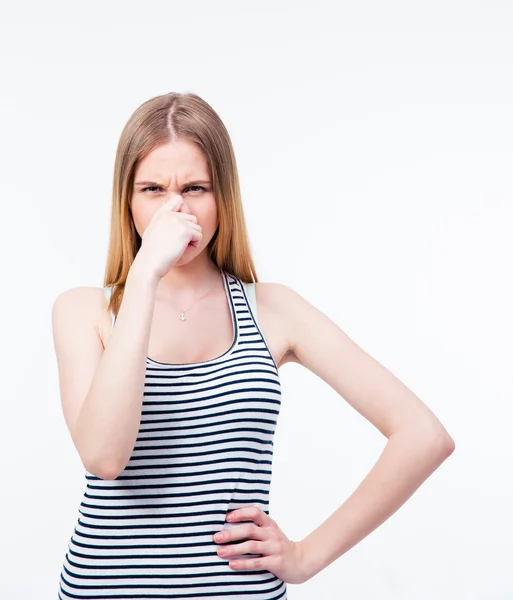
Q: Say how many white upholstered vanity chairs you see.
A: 0